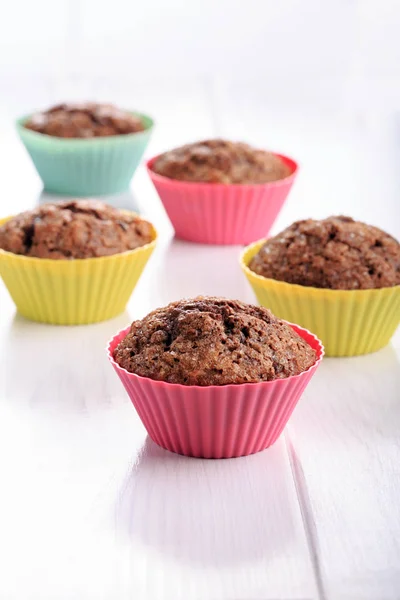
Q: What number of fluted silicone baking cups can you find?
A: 5